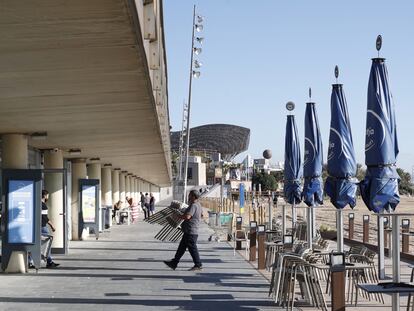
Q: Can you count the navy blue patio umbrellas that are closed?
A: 4